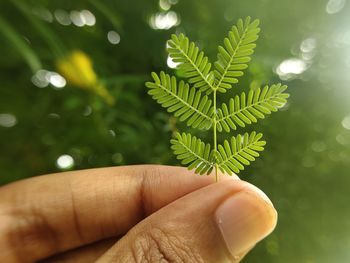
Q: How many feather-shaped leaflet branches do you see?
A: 6